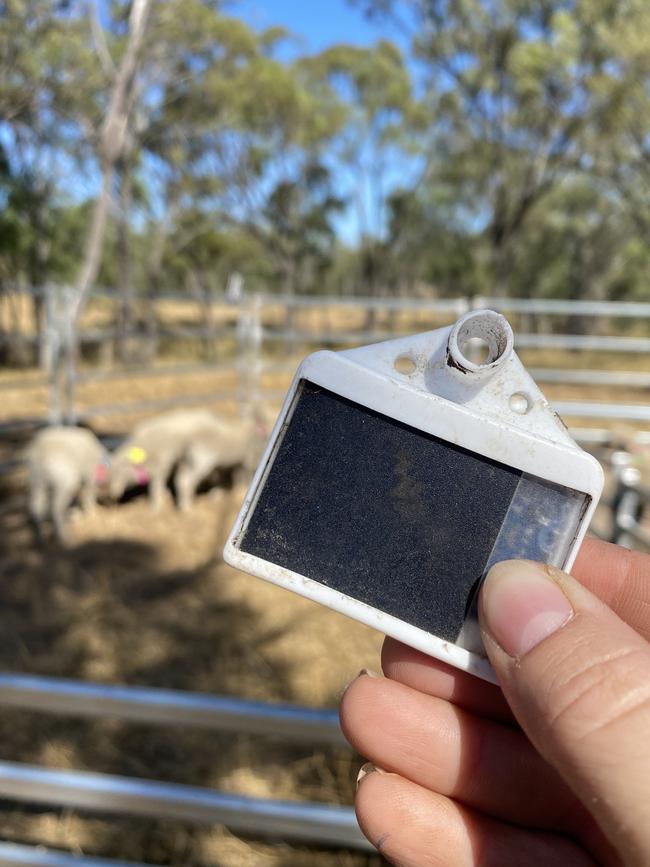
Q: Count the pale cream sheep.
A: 3